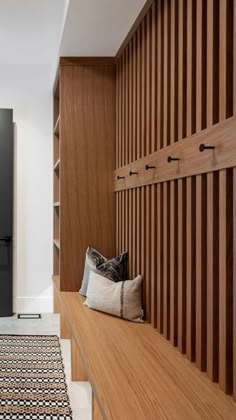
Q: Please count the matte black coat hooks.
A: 5